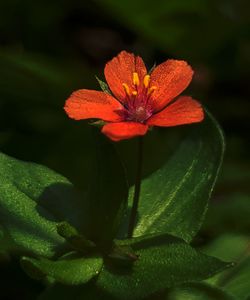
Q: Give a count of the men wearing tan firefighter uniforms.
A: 0